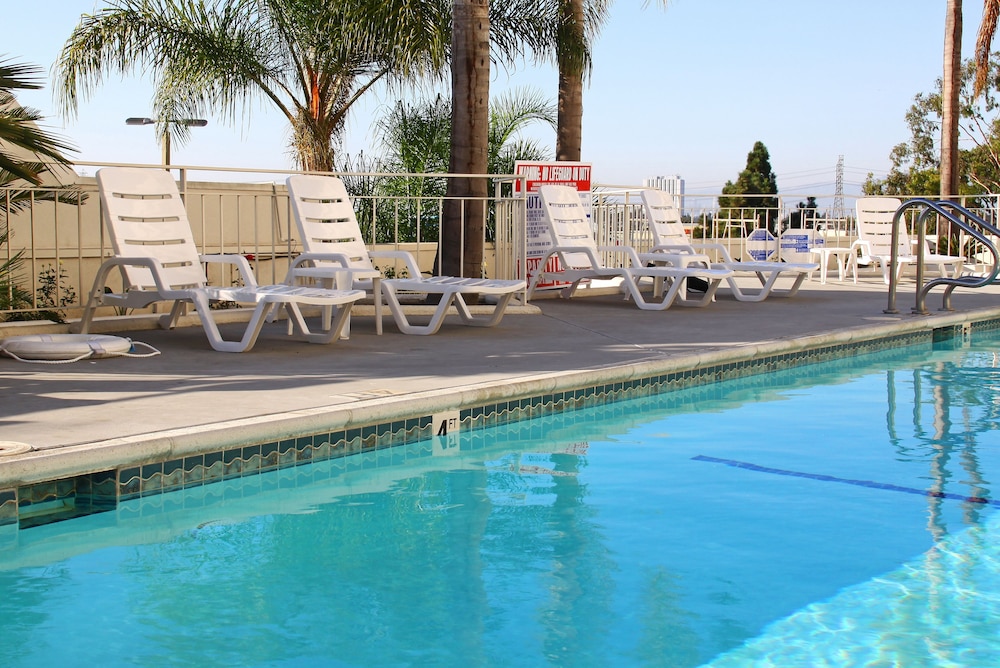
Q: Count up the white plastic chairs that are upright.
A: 5